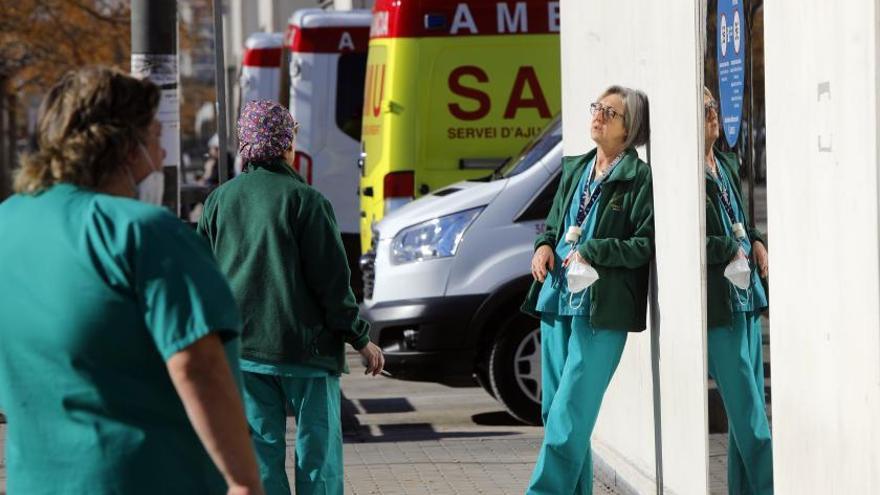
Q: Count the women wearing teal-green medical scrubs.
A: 3